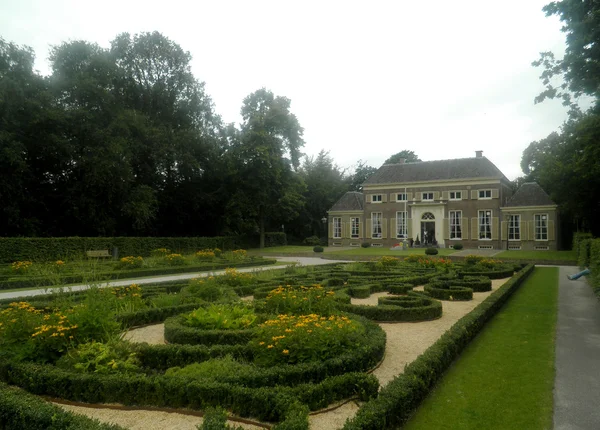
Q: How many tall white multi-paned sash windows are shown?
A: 8